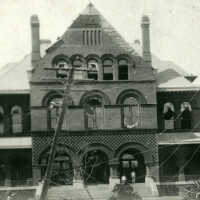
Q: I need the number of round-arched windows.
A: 12